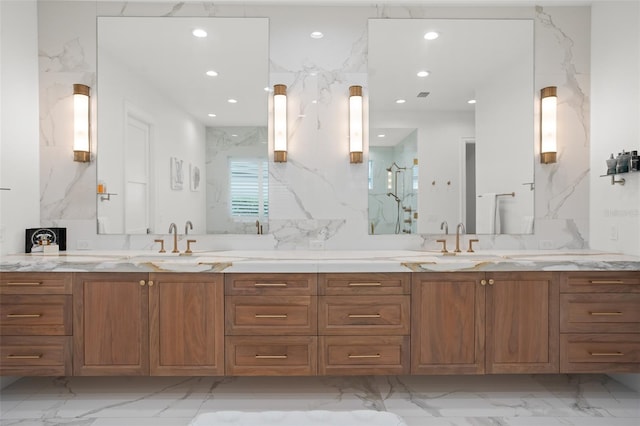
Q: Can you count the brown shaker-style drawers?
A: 12